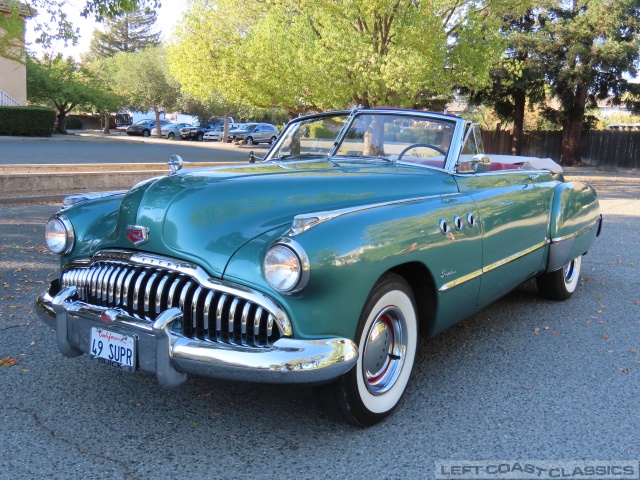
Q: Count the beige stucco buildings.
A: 1